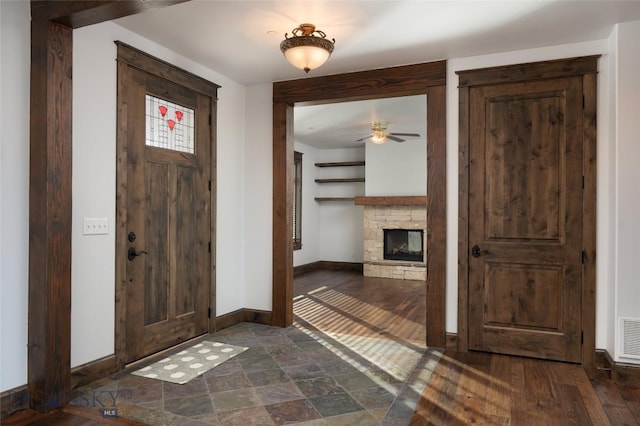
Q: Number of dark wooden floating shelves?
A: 3